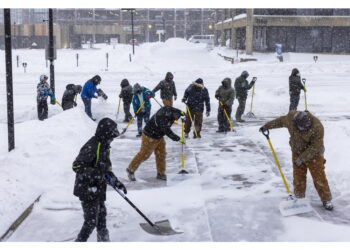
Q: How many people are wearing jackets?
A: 13